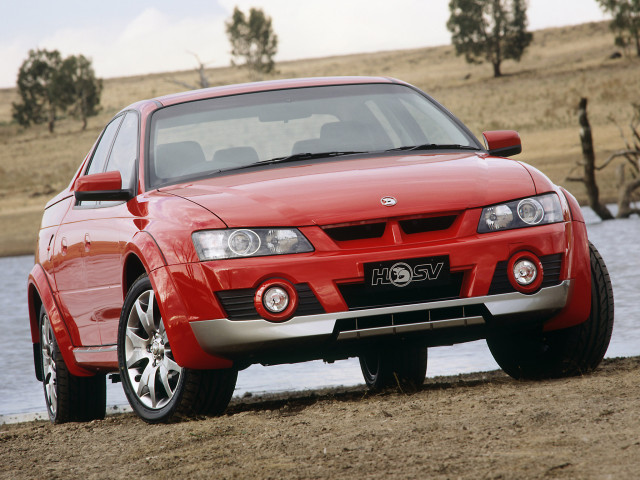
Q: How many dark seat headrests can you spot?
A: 4